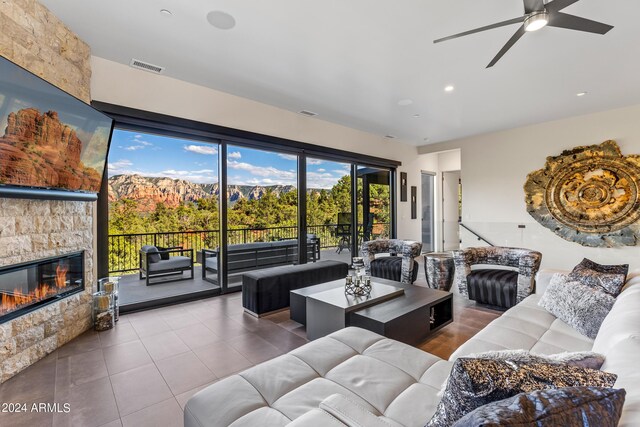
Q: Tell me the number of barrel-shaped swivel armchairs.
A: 2